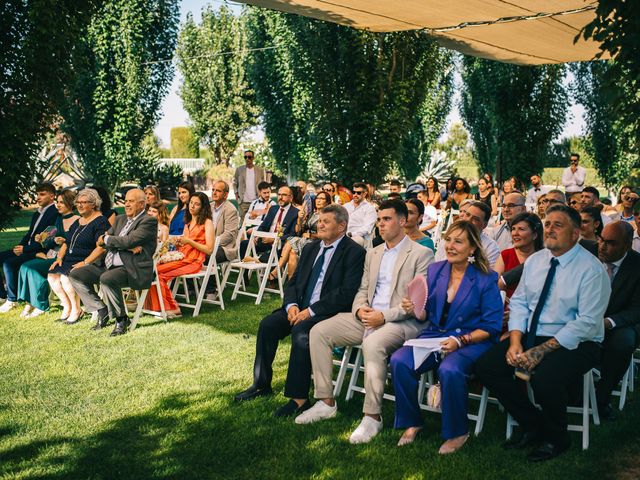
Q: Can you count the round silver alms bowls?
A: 0